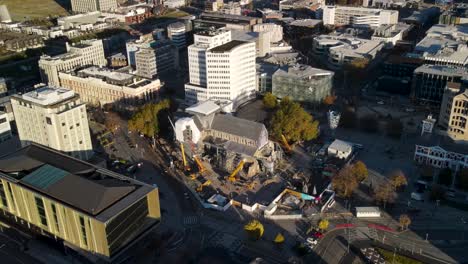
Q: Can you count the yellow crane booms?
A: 4